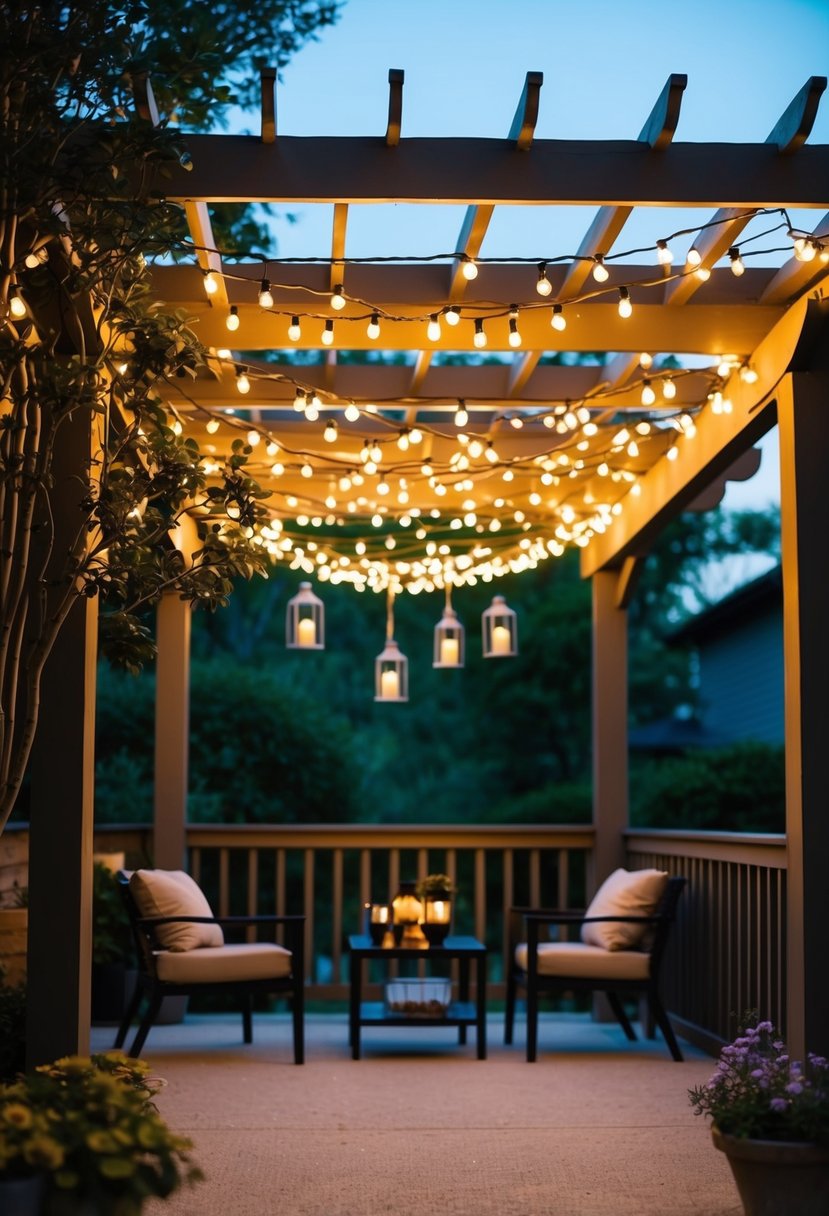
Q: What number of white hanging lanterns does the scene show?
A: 4